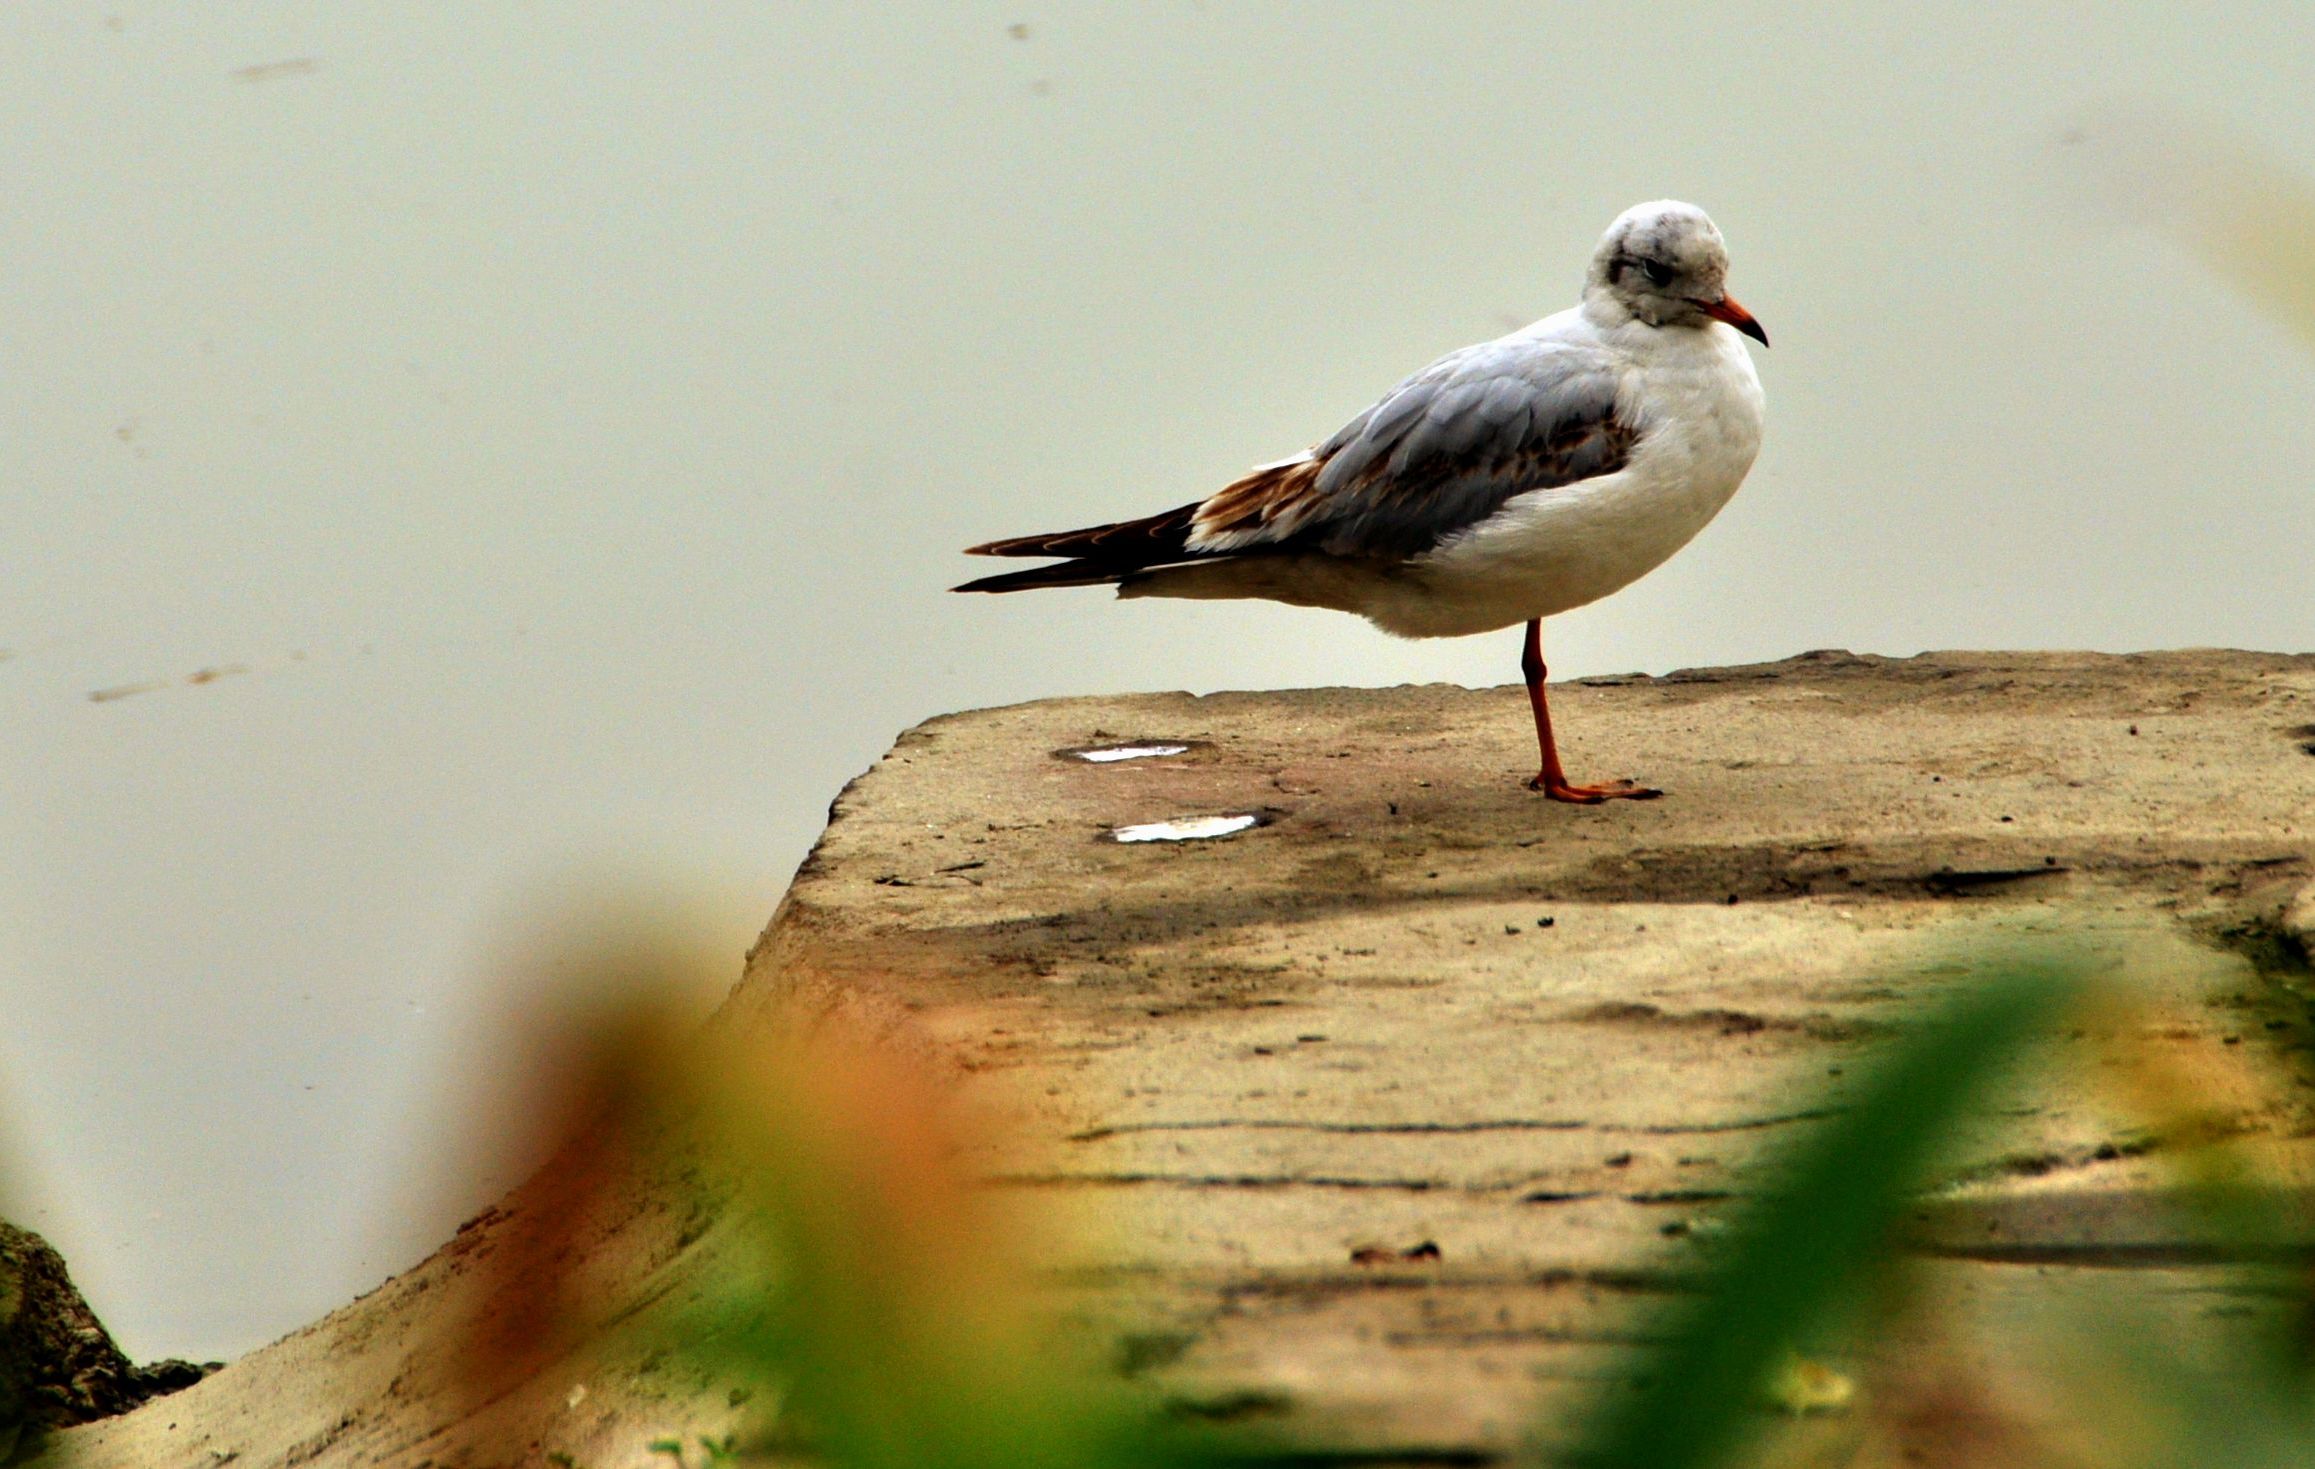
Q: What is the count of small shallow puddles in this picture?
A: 2